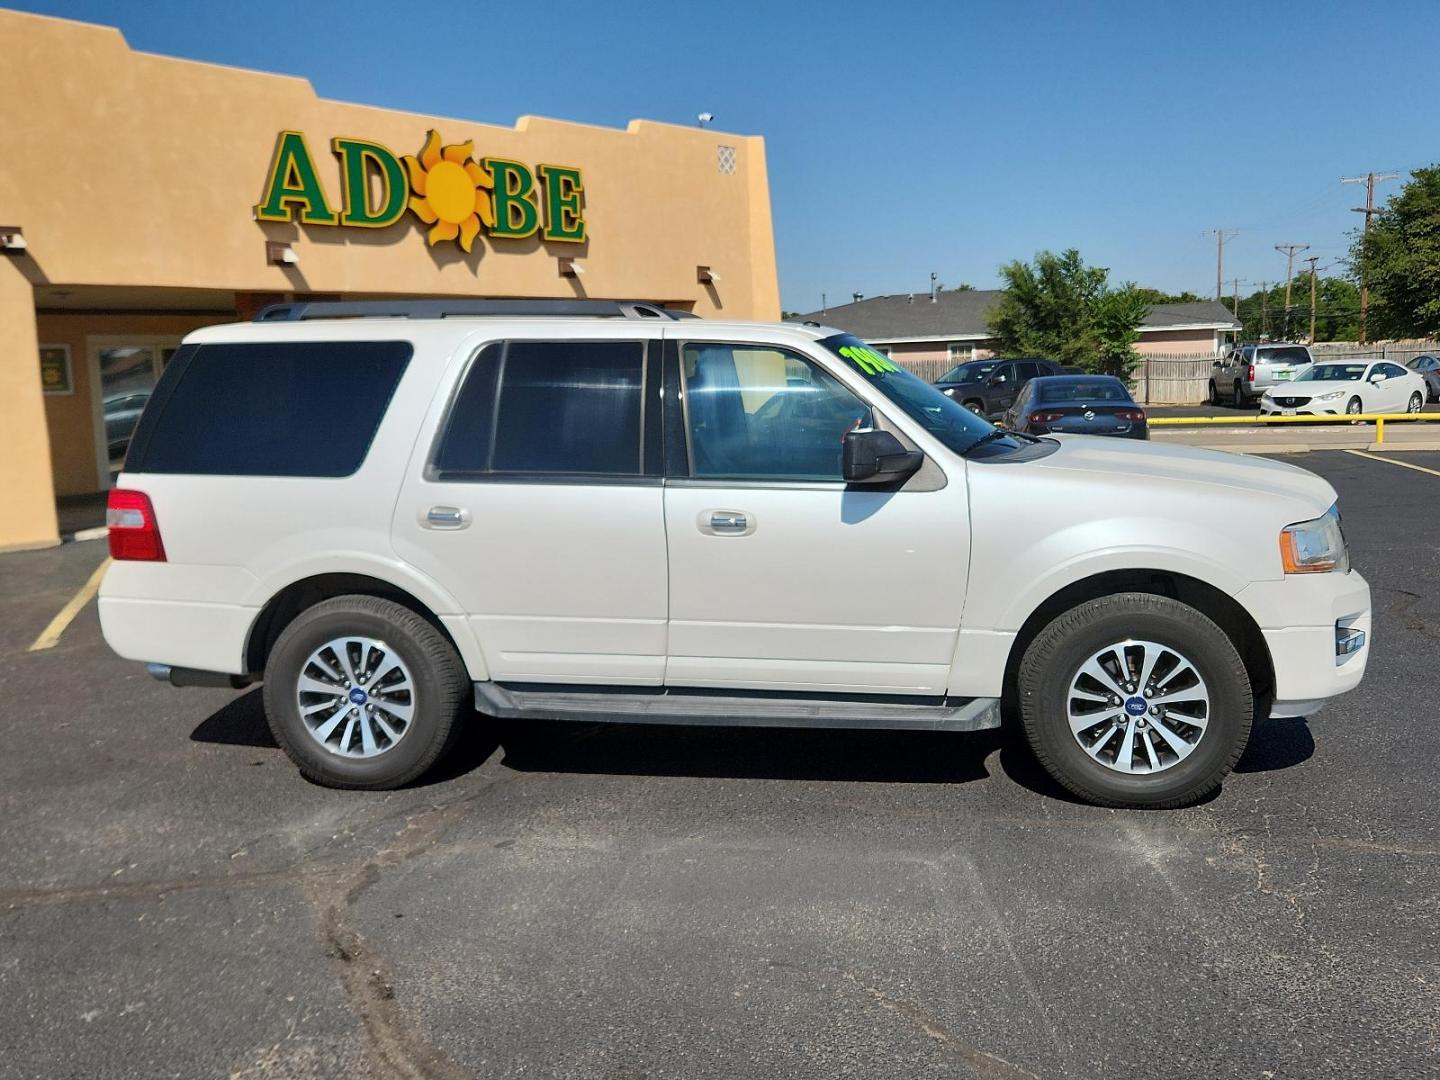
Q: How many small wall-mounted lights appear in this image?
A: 4